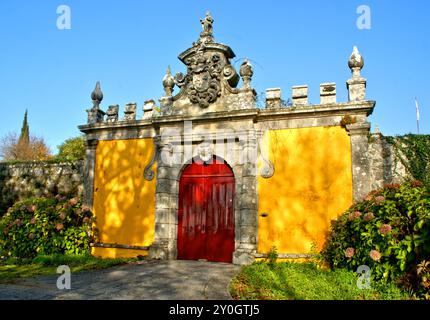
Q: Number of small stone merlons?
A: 6